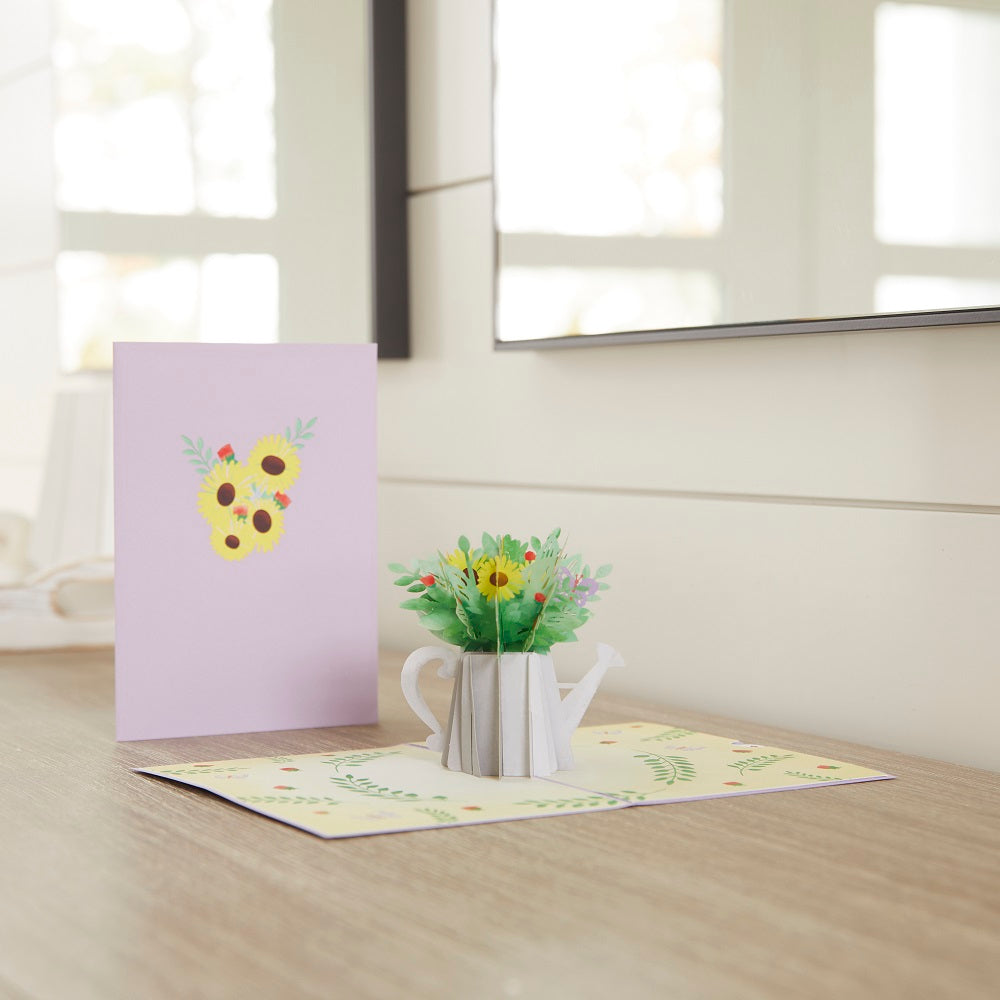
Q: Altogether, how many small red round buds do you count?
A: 3